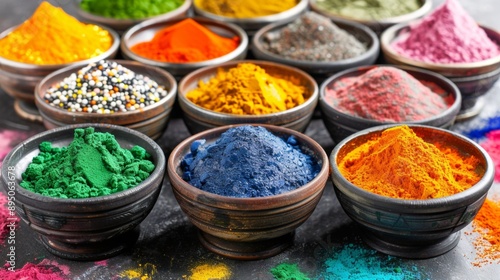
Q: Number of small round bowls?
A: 13